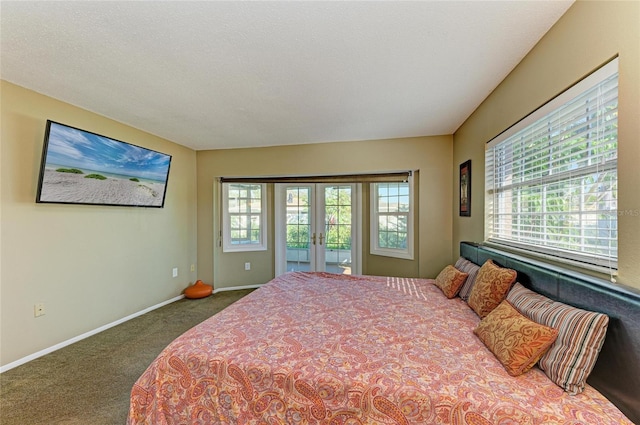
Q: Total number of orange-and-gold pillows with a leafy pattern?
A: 3